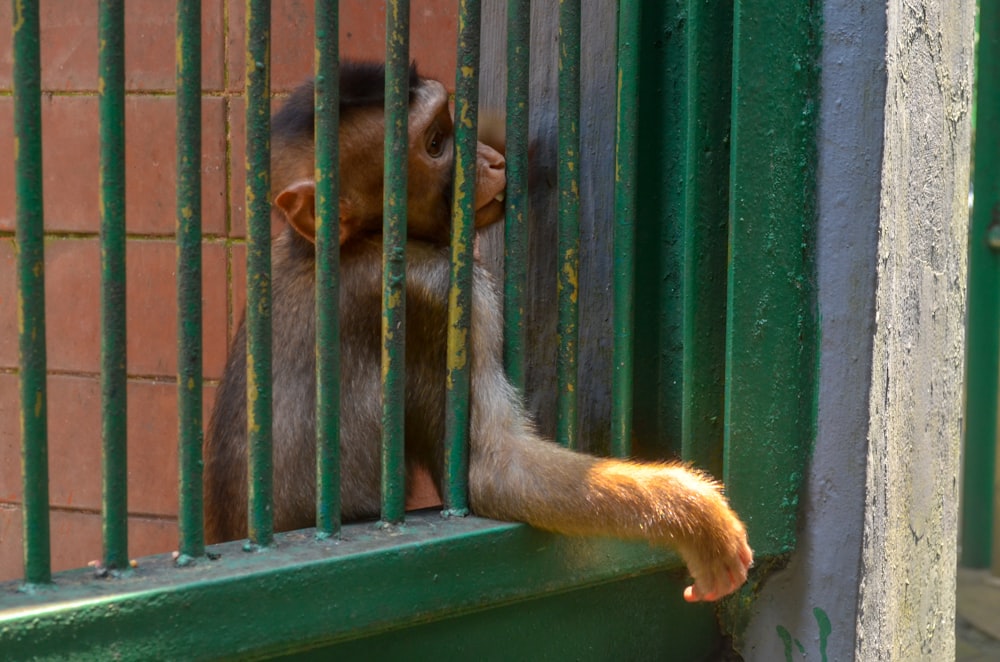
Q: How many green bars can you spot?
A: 10